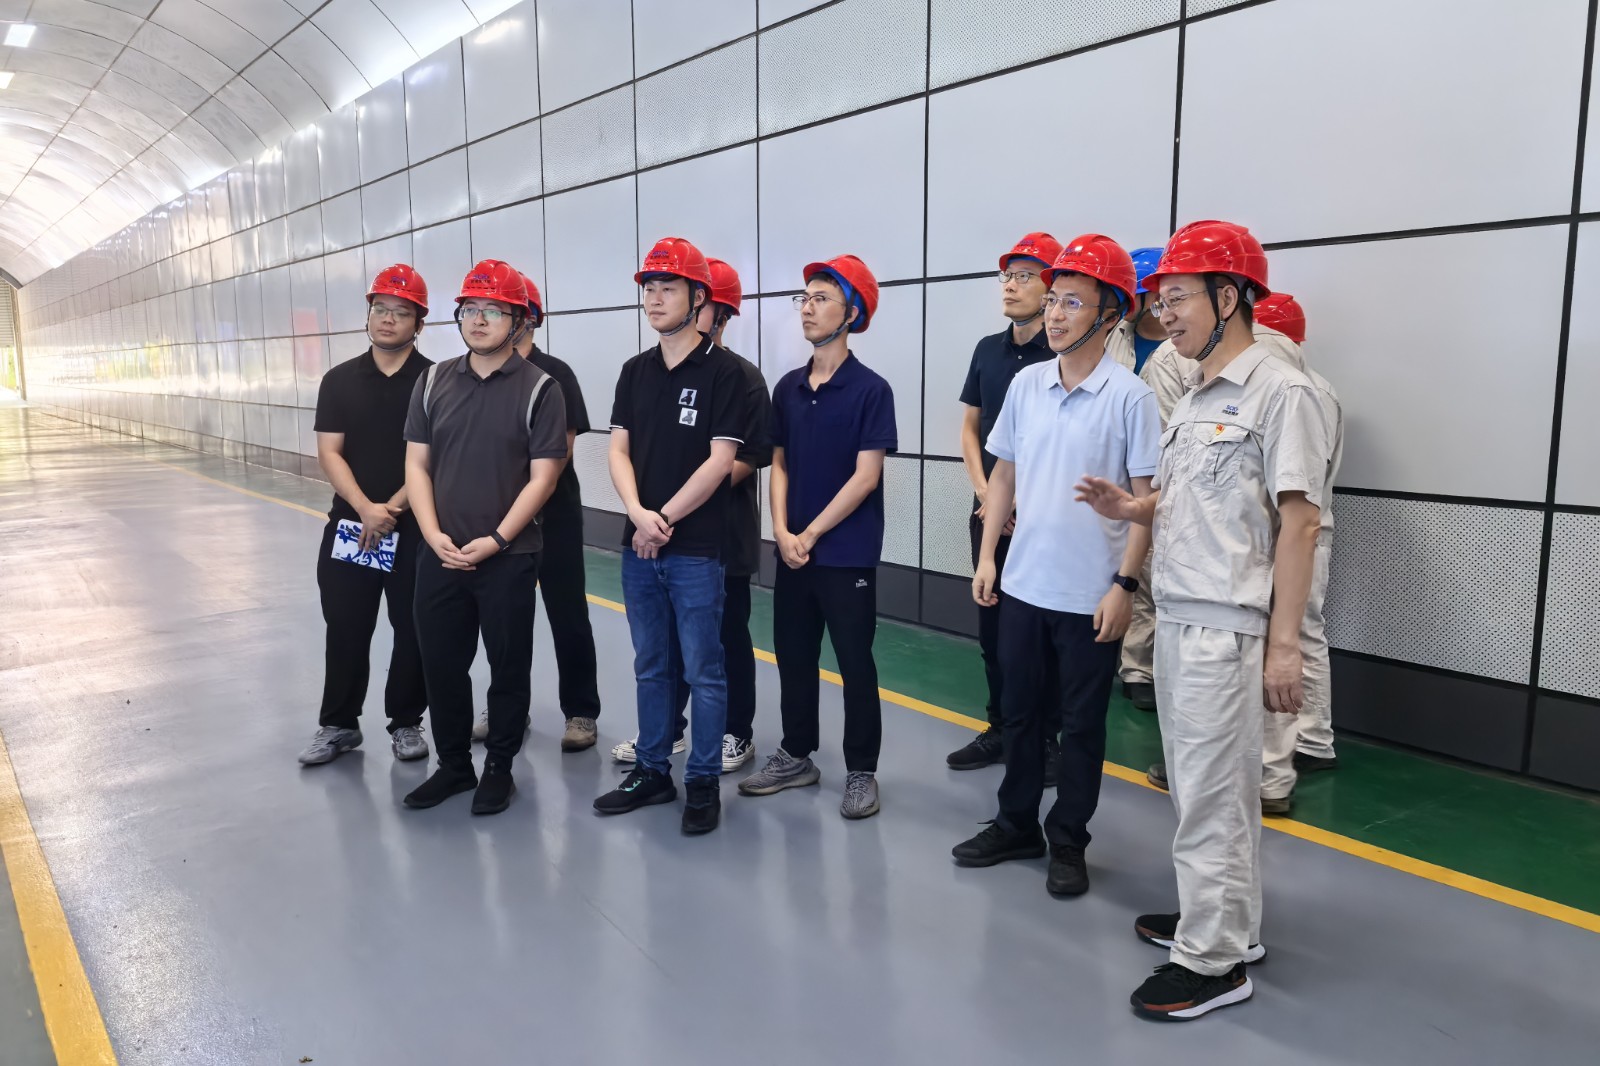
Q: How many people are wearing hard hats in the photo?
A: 11